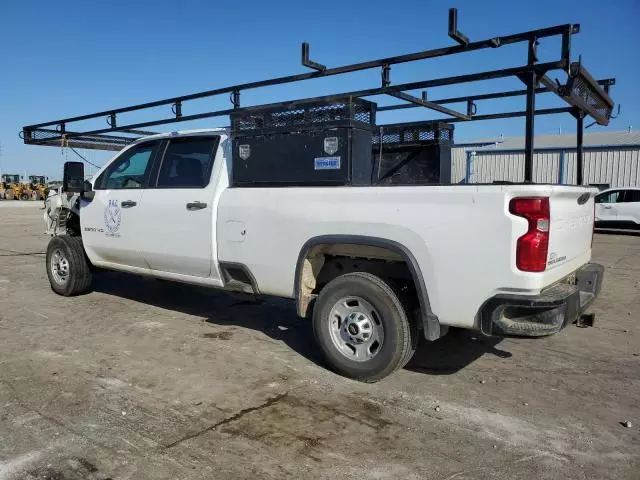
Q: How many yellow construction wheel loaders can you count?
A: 2